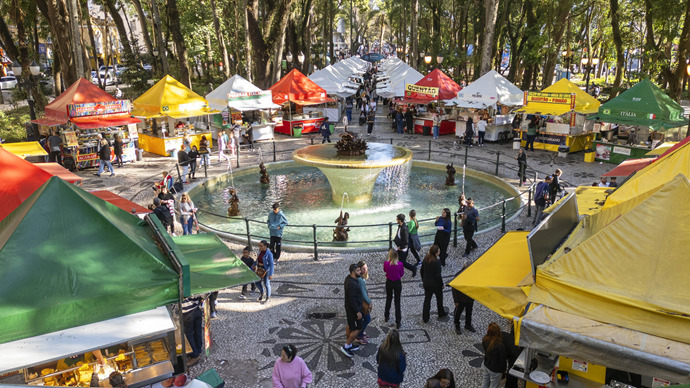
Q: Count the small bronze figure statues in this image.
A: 5